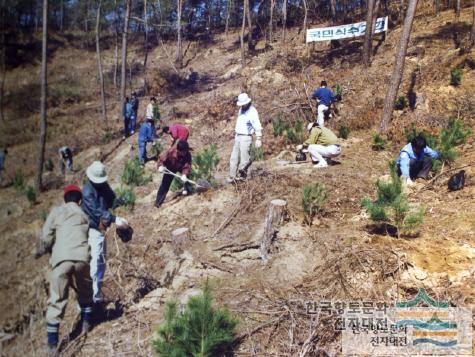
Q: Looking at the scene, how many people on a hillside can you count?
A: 14